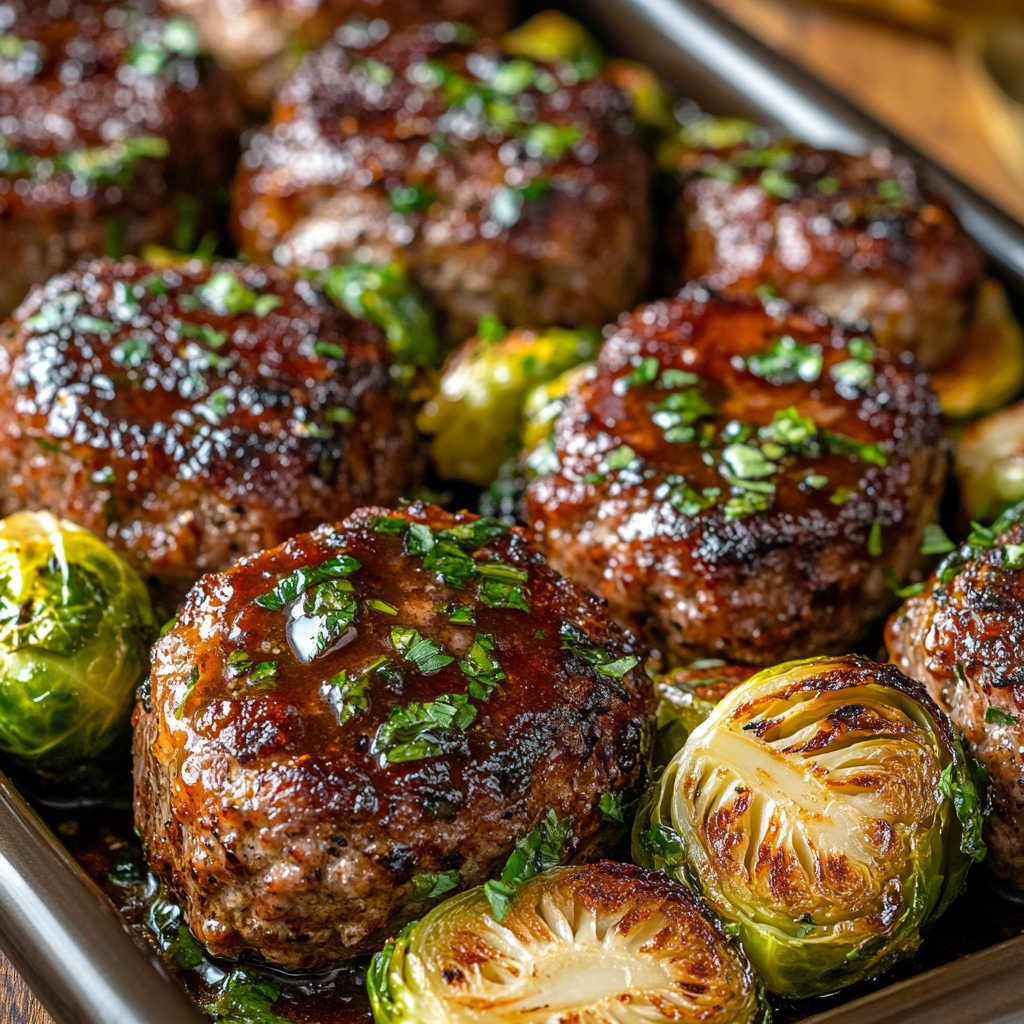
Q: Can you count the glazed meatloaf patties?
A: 8